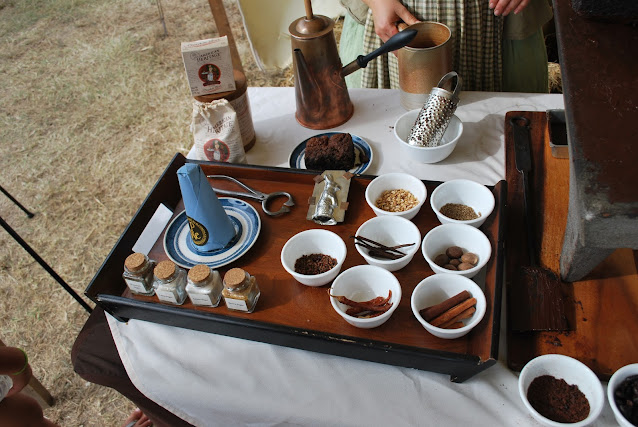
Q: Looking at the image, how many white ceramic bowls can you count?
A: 10